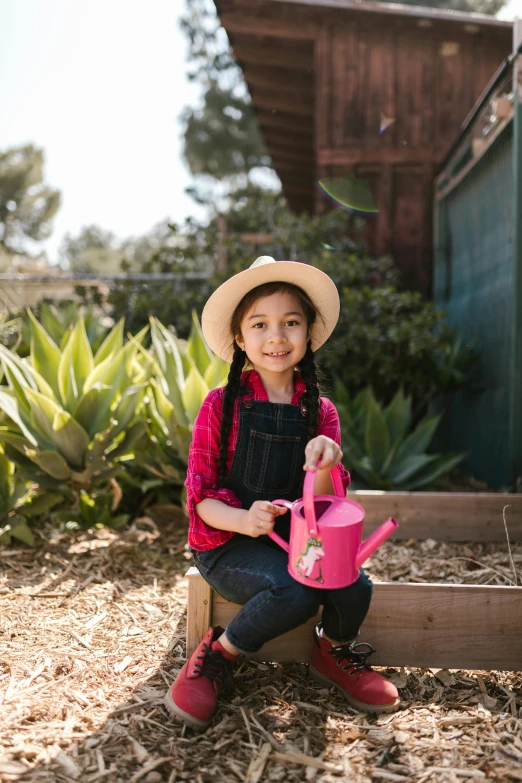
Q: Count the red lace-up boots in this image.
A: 2